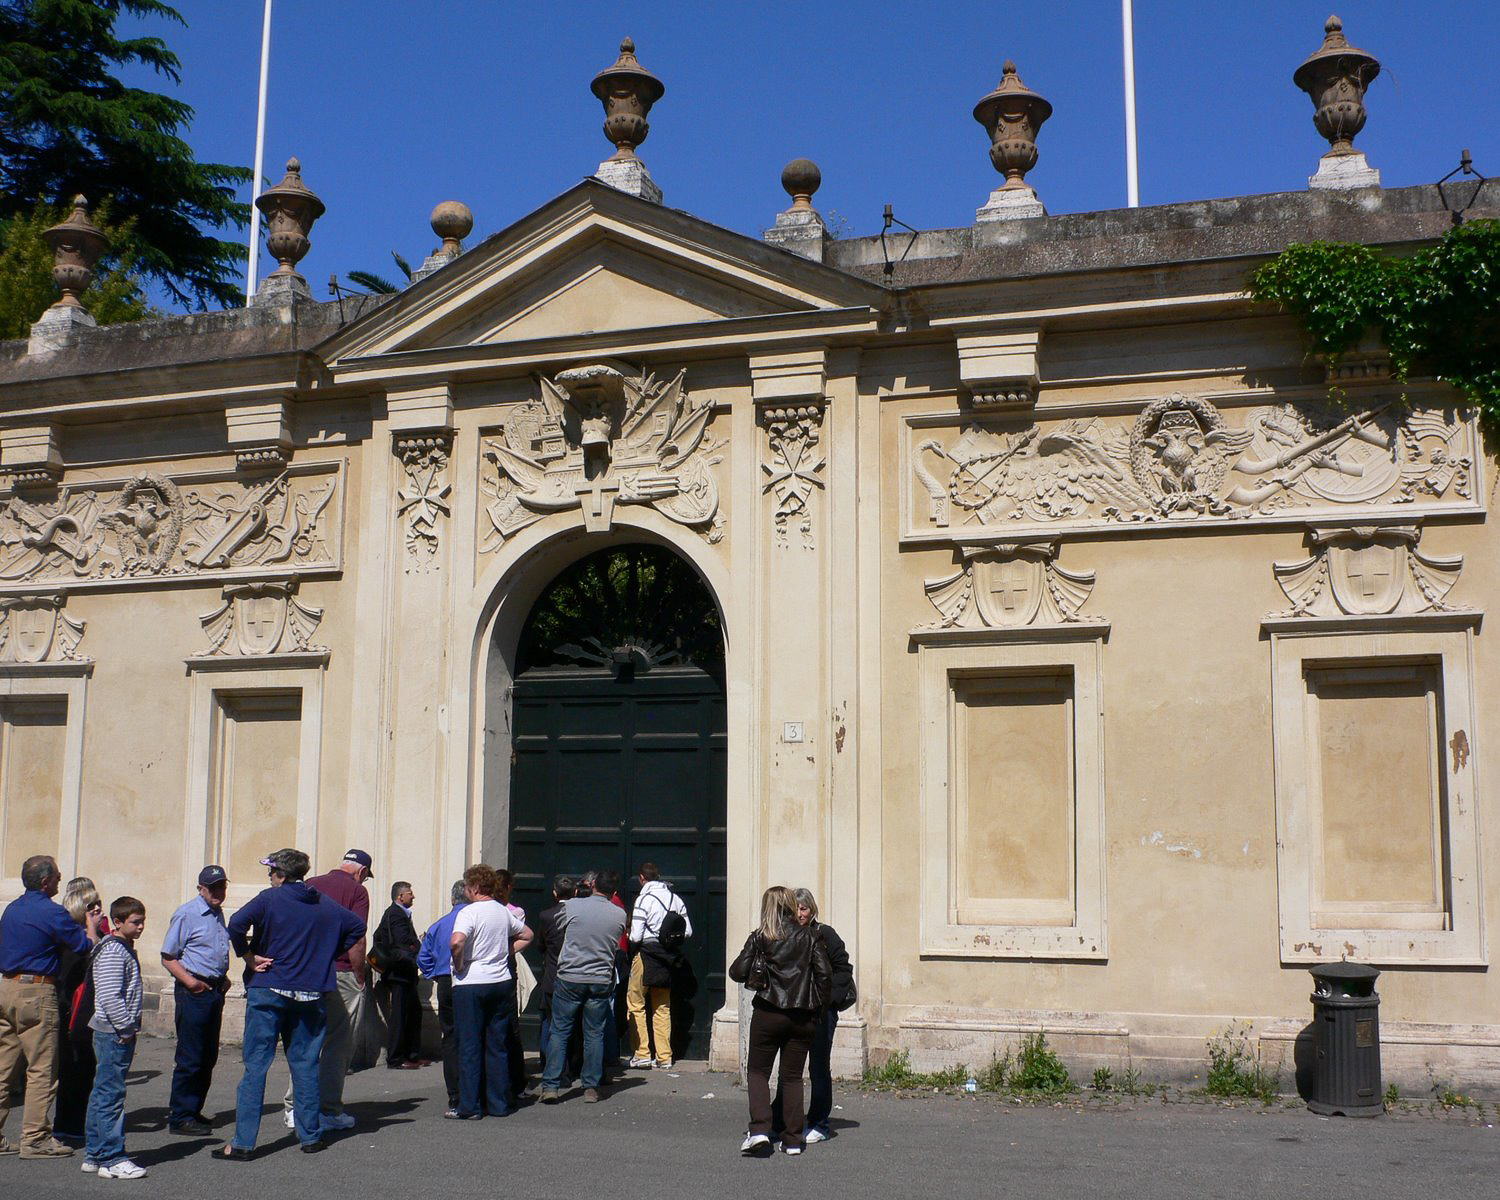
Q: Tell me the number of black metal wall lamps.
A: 3